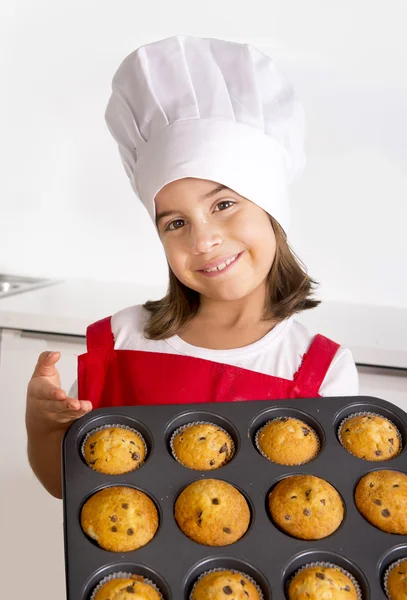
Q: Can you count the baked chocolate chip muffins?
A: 12